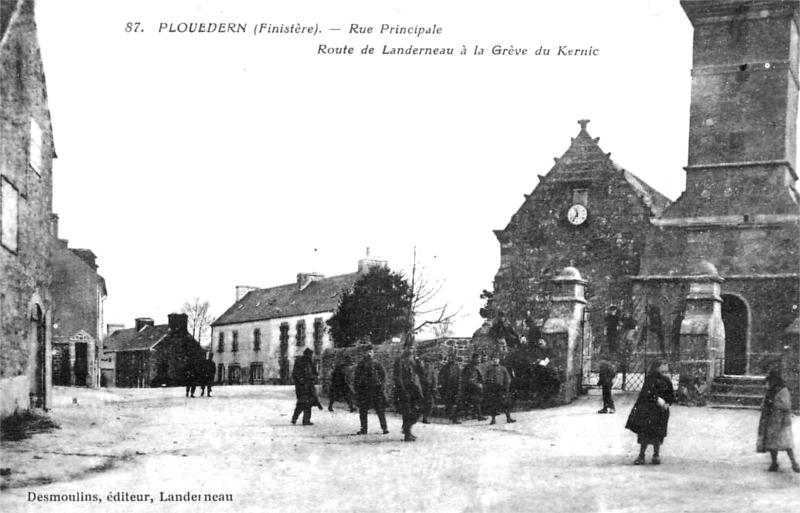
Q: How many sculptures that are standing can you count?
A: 0